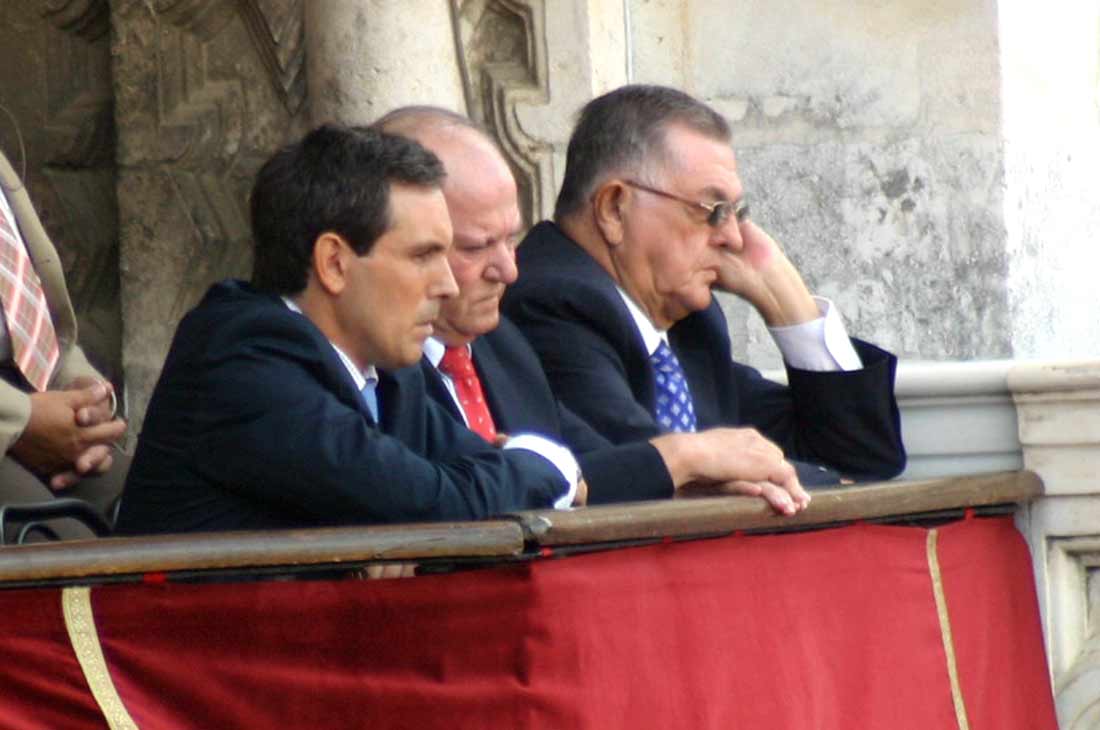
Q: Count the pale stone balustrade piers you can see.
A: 1